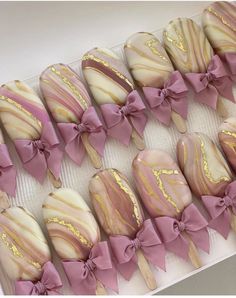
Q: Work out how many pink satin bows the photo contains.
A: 12